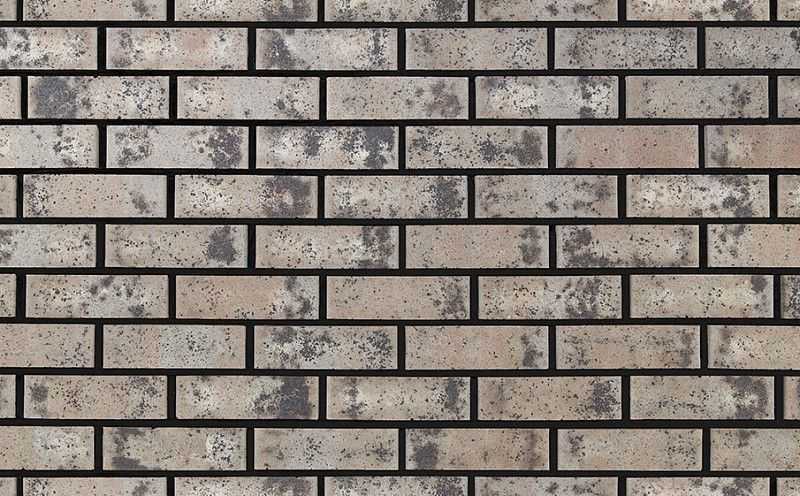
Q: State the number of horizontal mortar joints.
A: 10